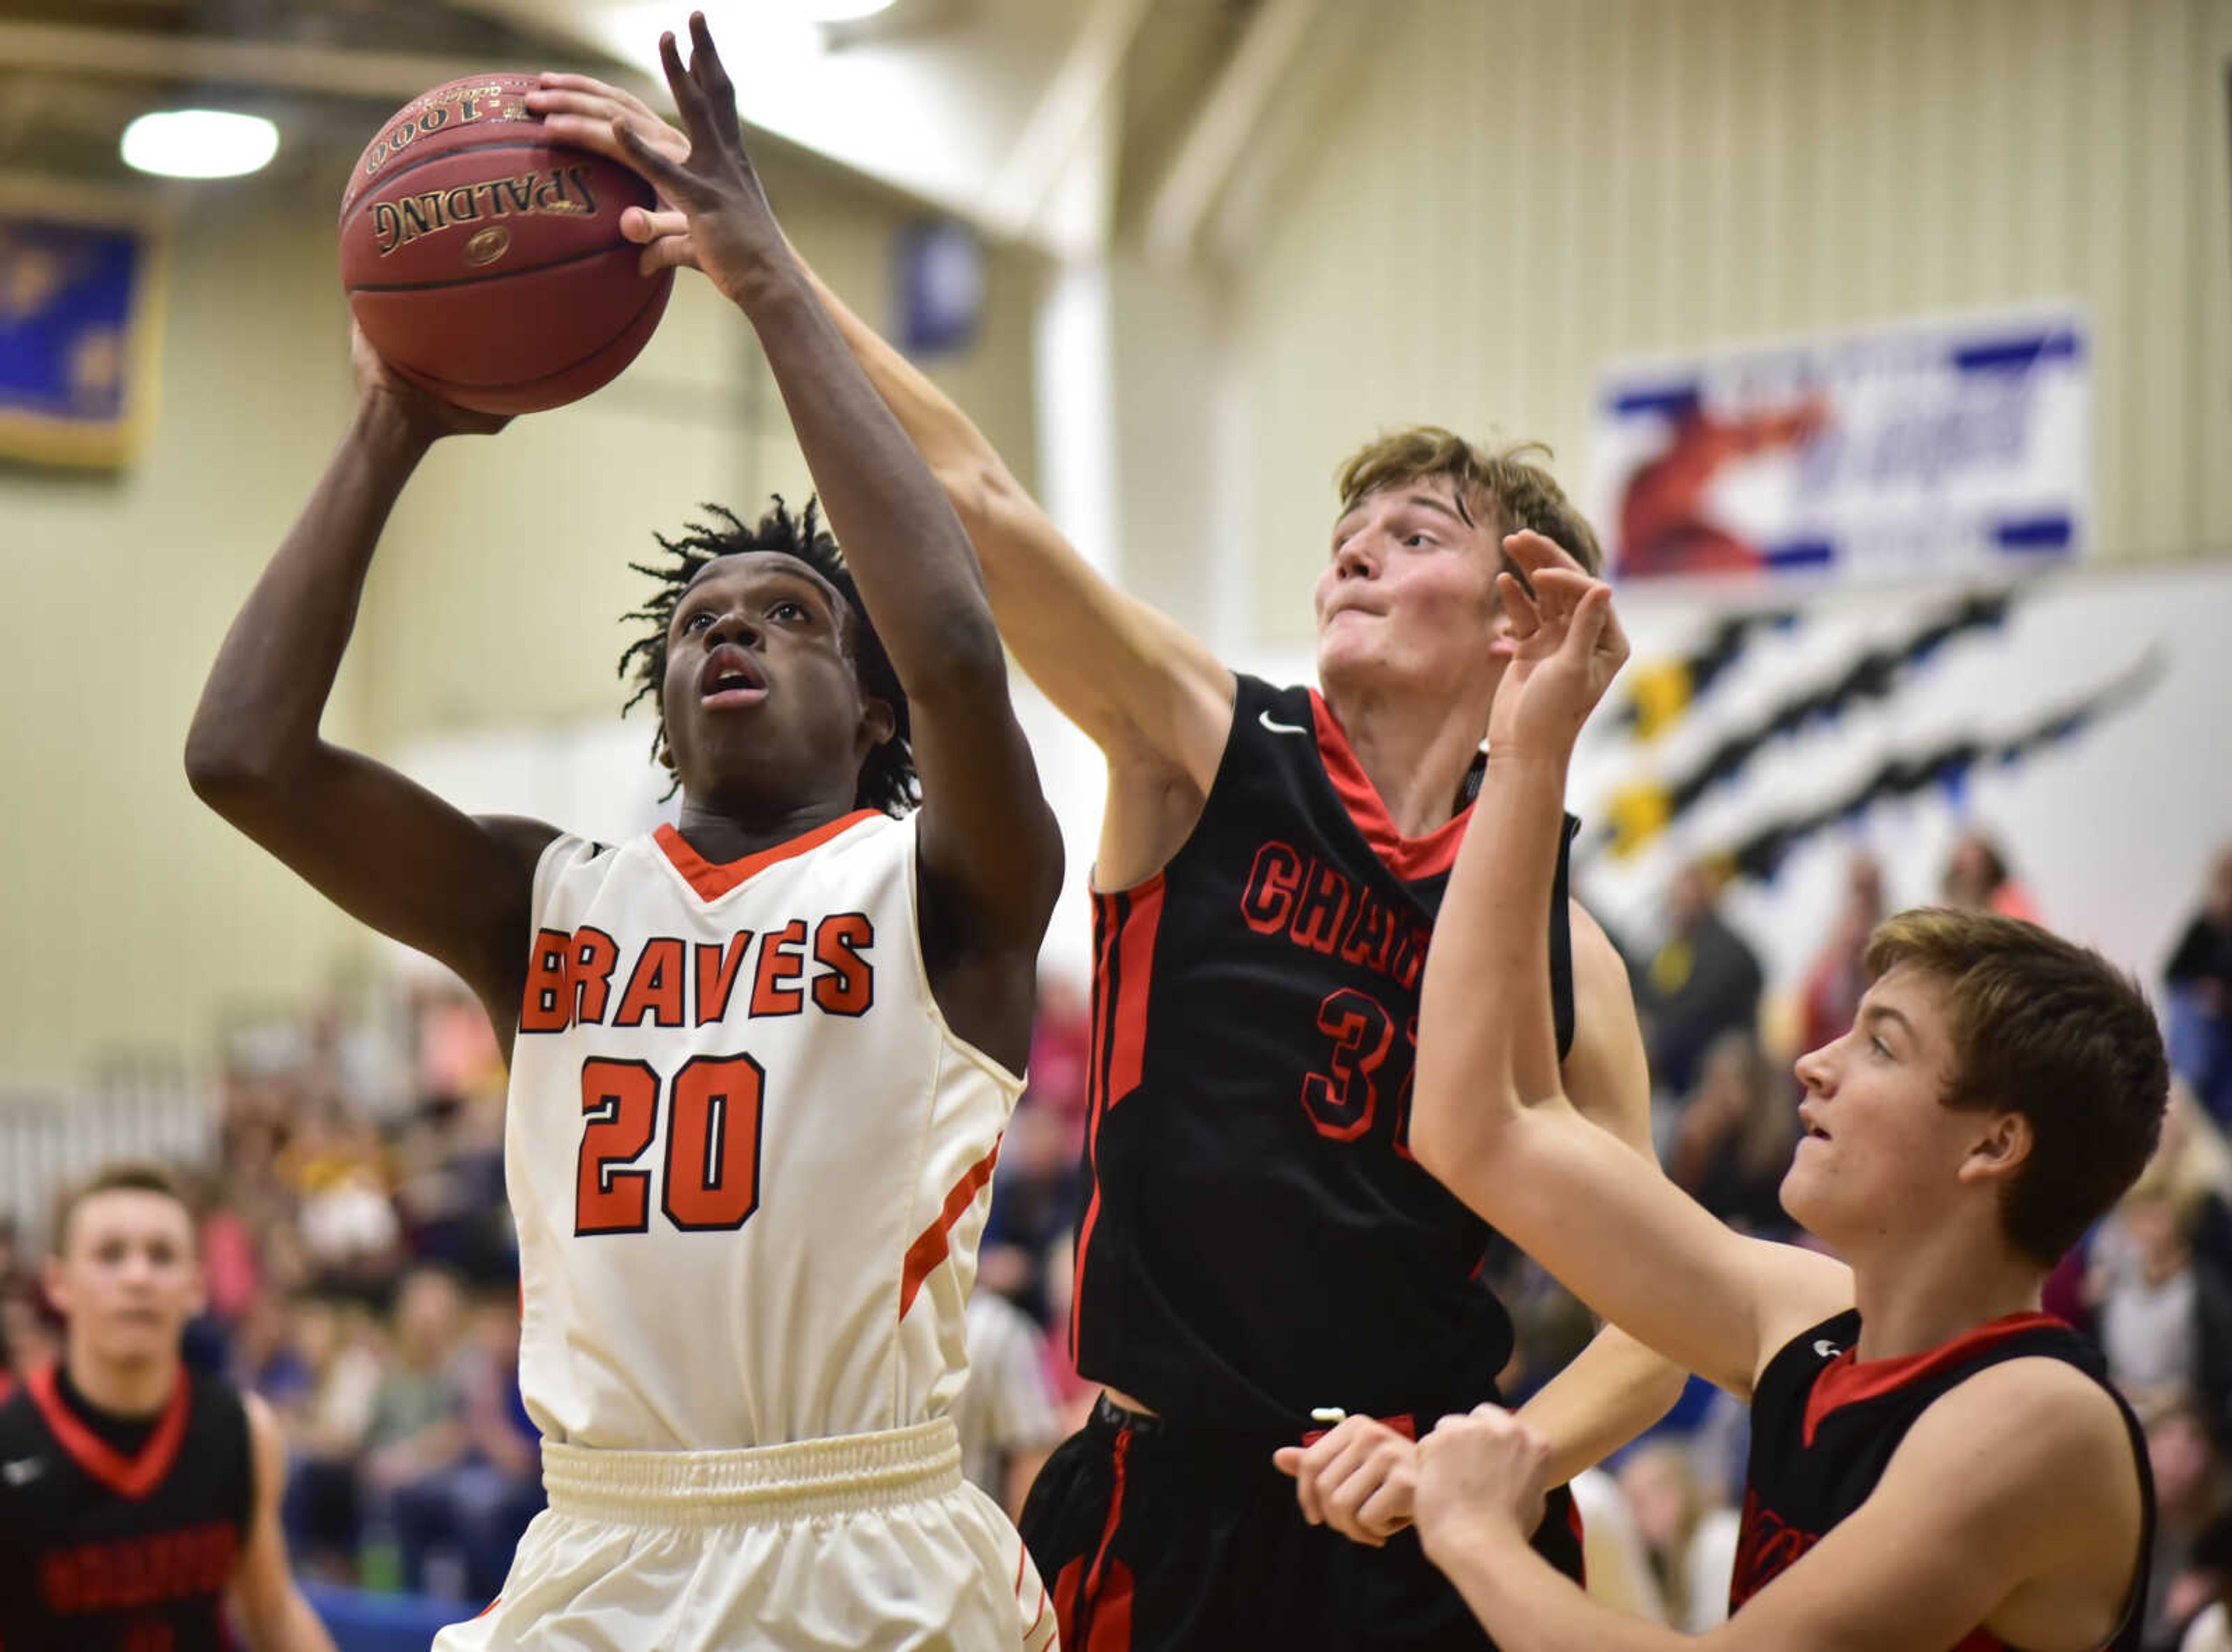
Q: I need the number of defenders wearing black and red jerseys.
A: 3